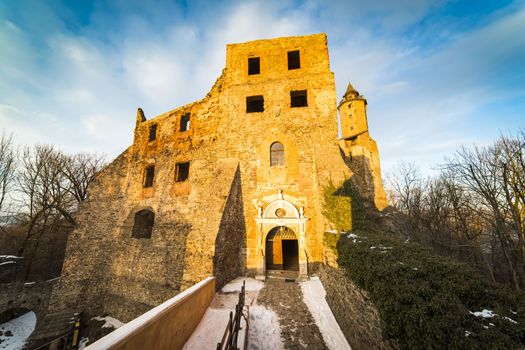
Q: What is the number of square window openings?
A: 8